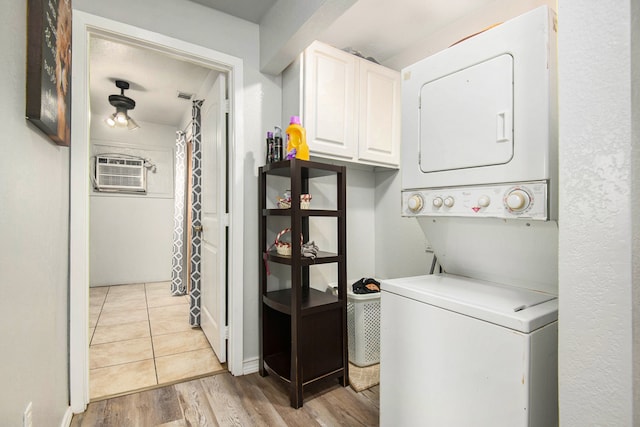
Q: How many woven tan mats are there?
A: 1